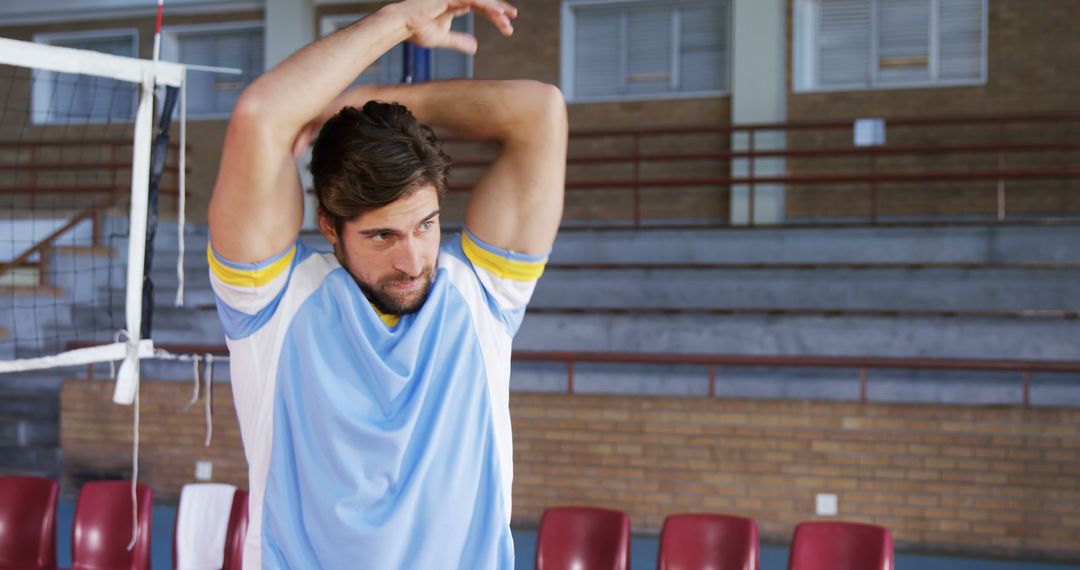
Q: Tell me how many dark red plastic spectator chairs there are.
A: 6